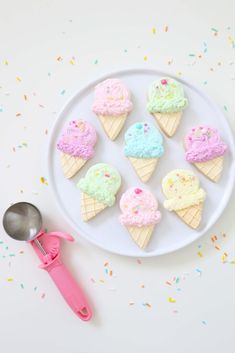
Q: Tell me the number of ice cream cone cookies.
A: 8